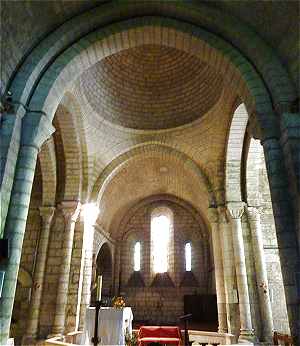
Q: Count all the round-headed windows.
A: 3